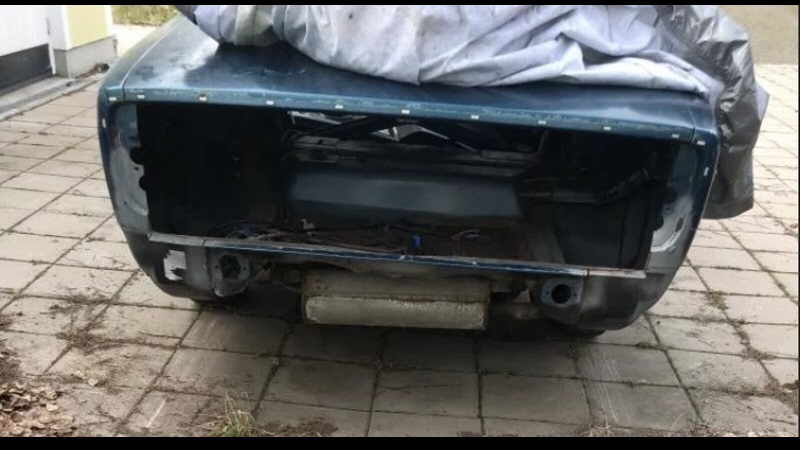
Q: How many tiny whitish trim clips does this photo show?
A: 13